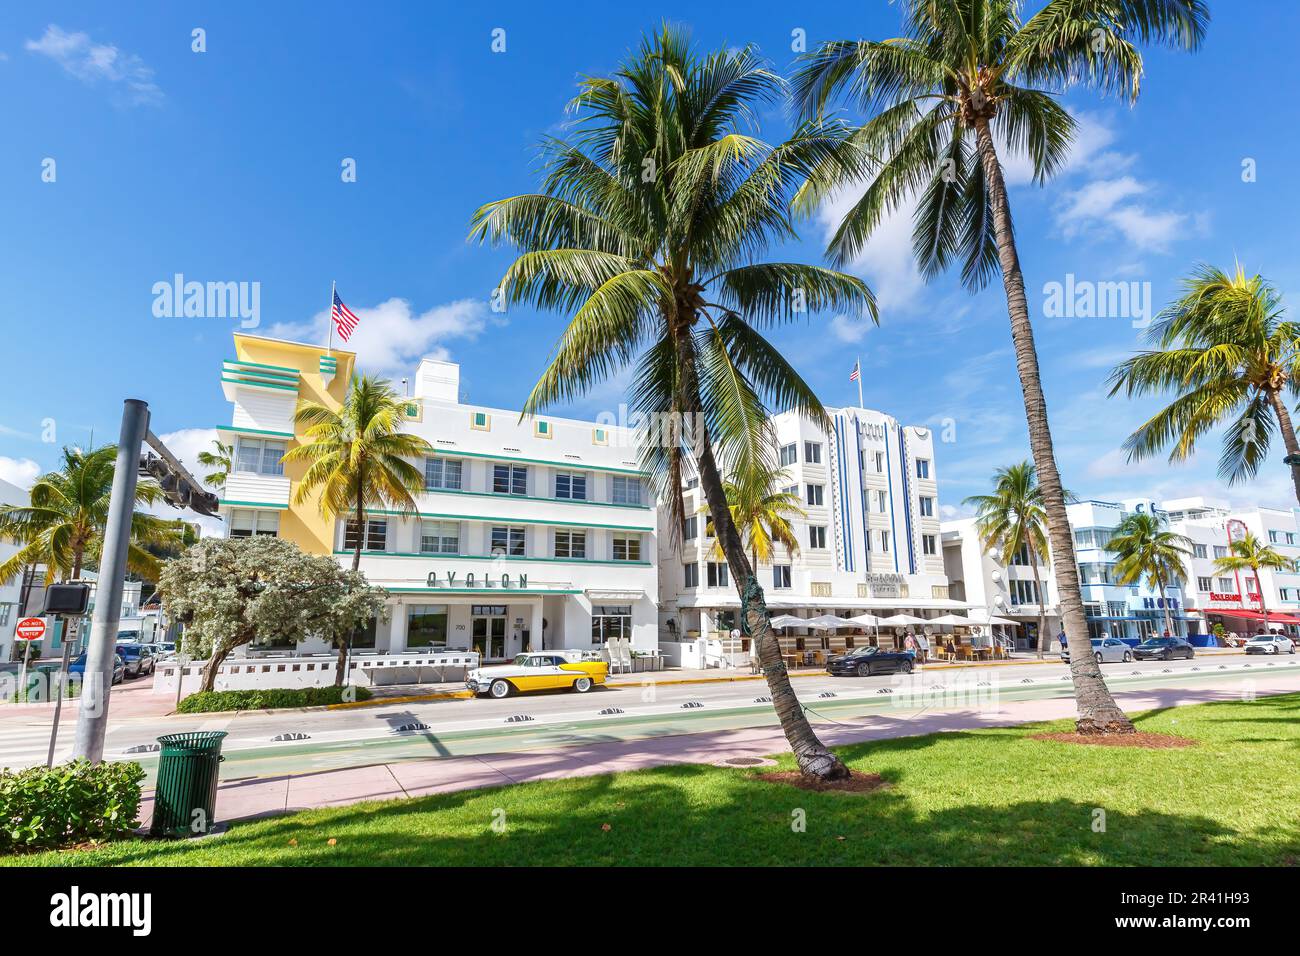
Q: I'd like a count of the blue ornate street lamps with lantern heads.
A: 0